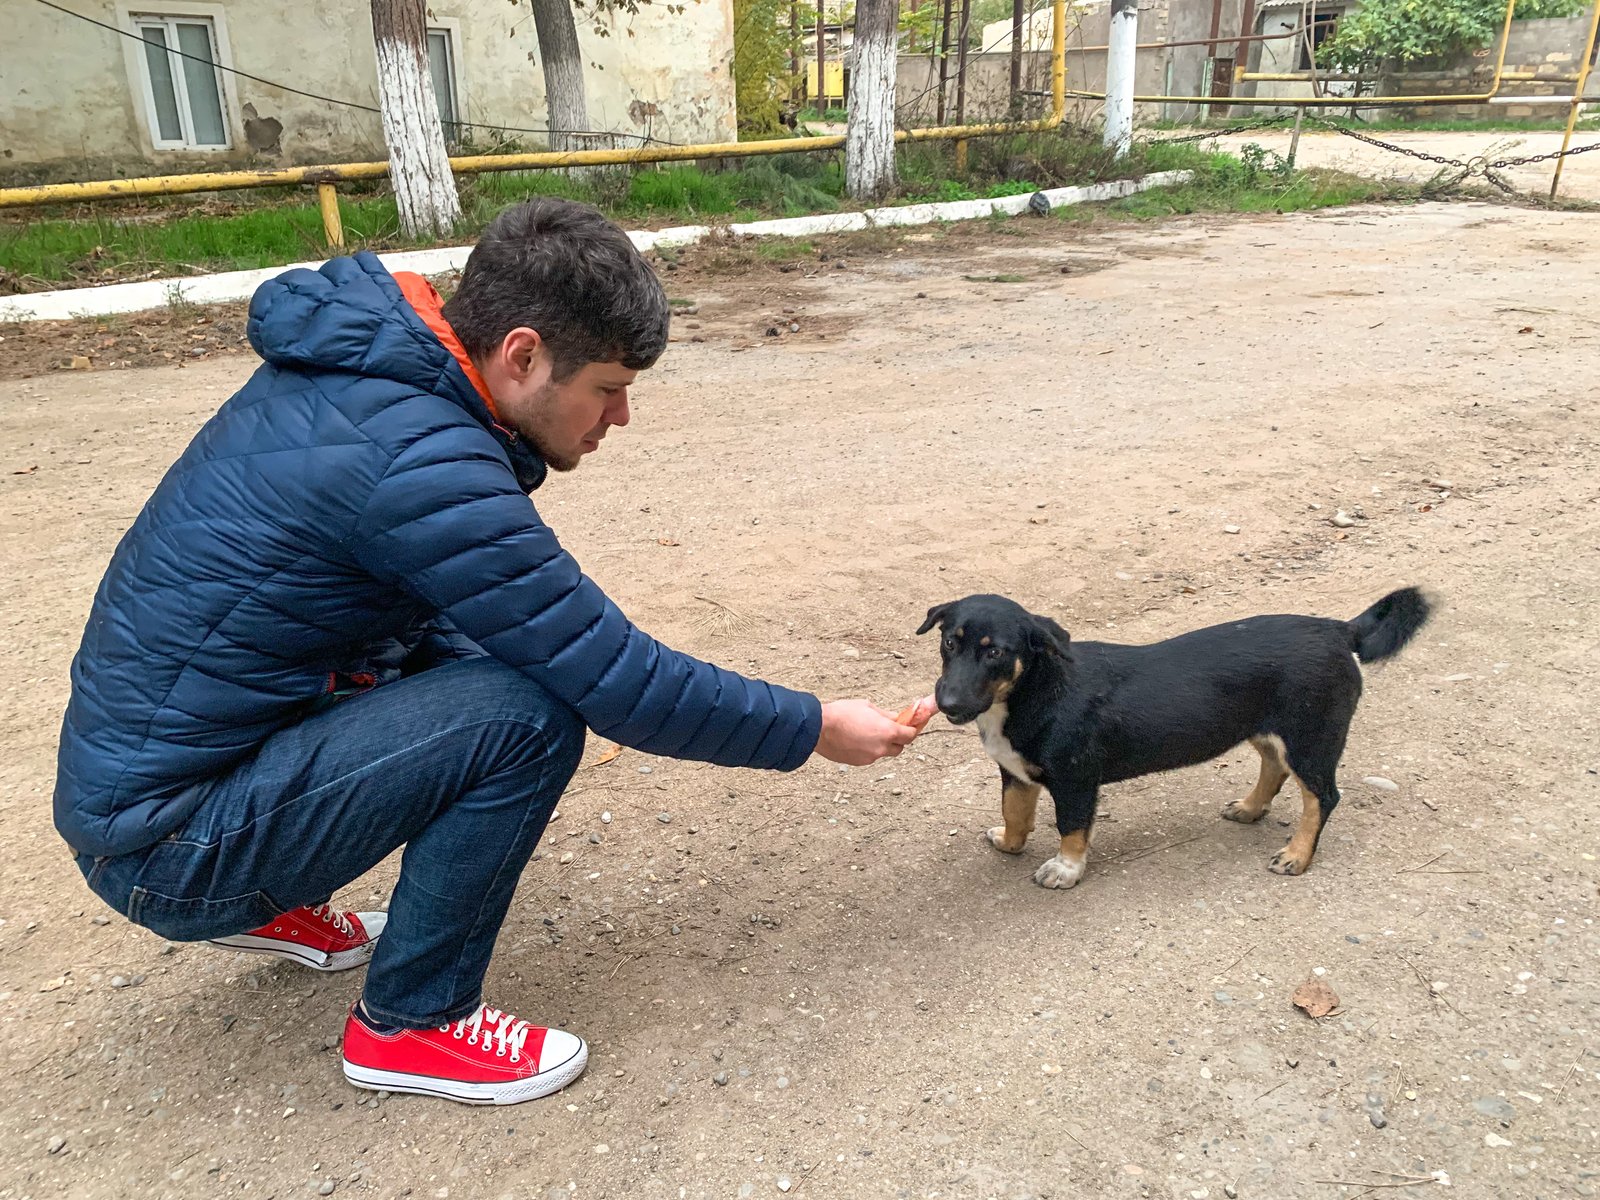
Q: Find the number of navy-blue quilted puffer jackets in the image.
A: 1